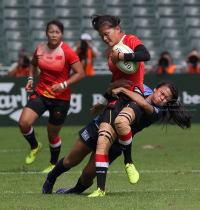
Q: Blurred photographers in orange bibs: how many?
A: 4